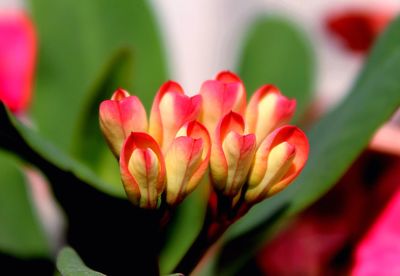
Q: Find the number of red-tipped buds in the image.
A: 8